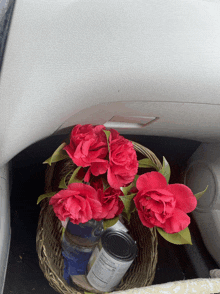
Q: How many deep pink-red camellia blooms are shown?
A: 5